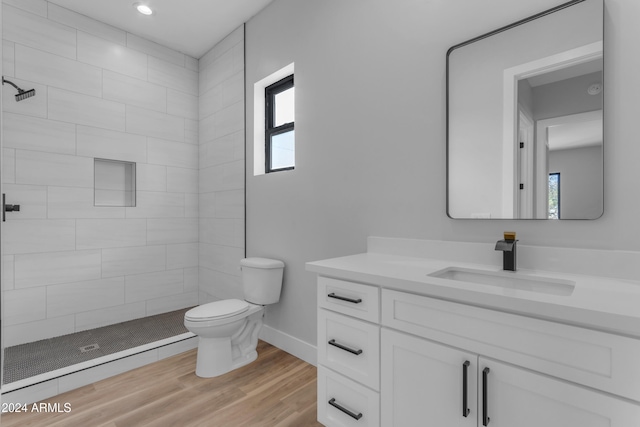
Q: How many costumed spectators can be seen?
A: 0